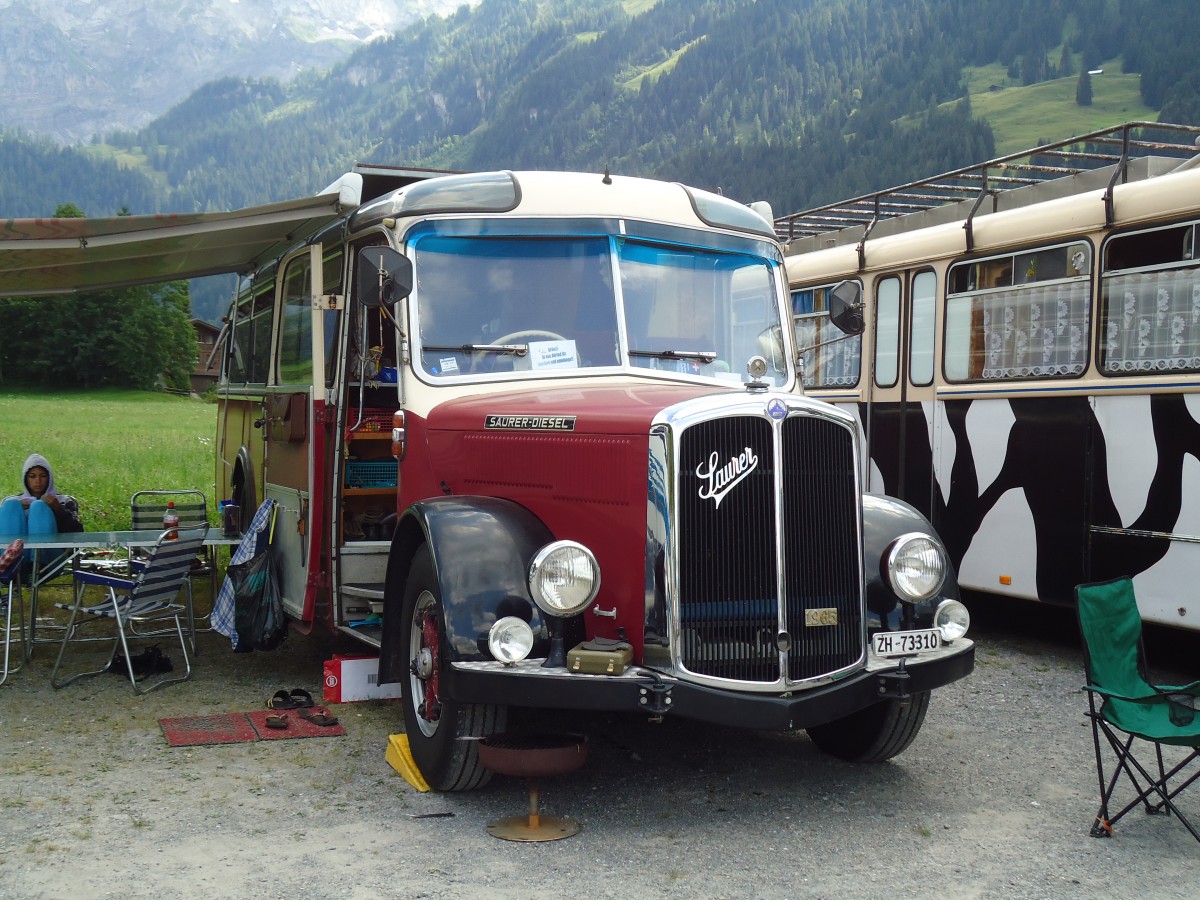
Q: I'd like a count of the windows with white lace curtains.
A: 3